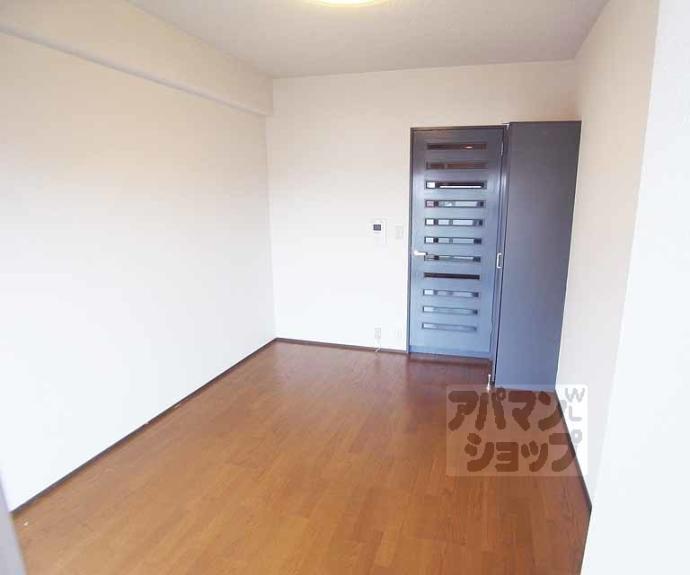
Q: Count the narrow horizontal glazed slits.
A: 11